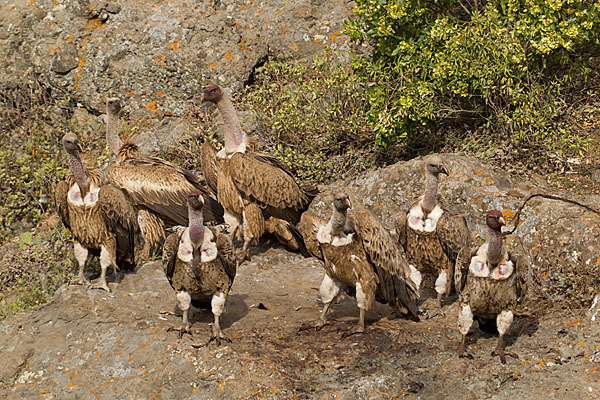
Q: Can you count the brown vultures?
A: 7